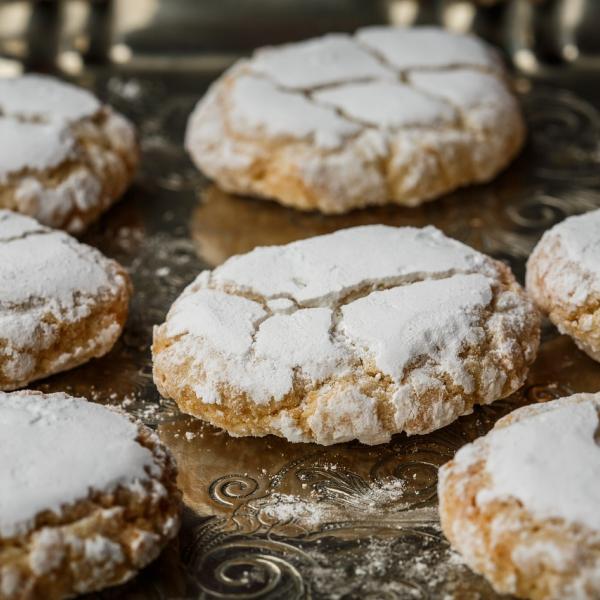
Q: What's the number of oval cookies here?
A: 7